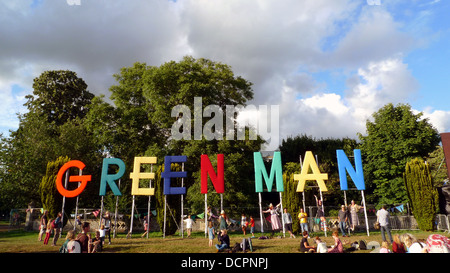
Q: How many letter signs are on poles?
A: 8